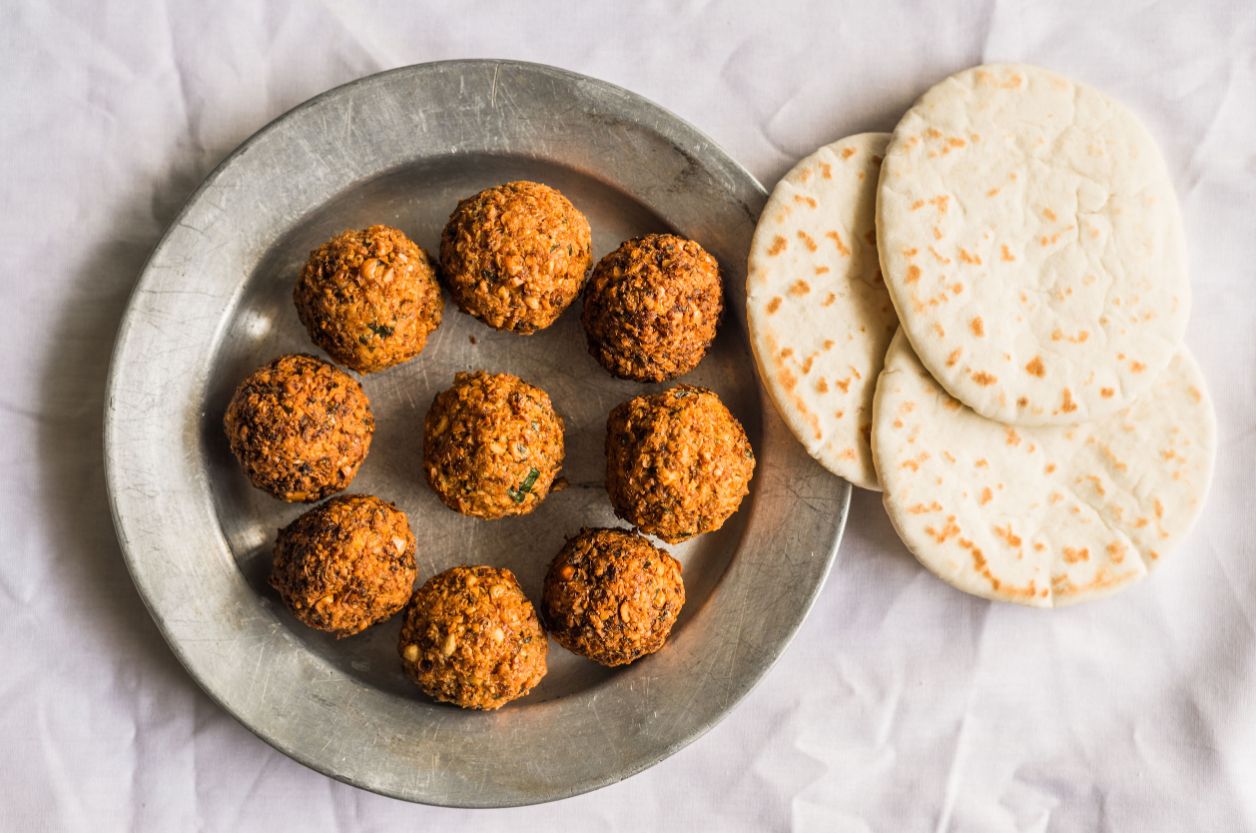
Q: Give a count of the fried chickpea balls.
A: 9